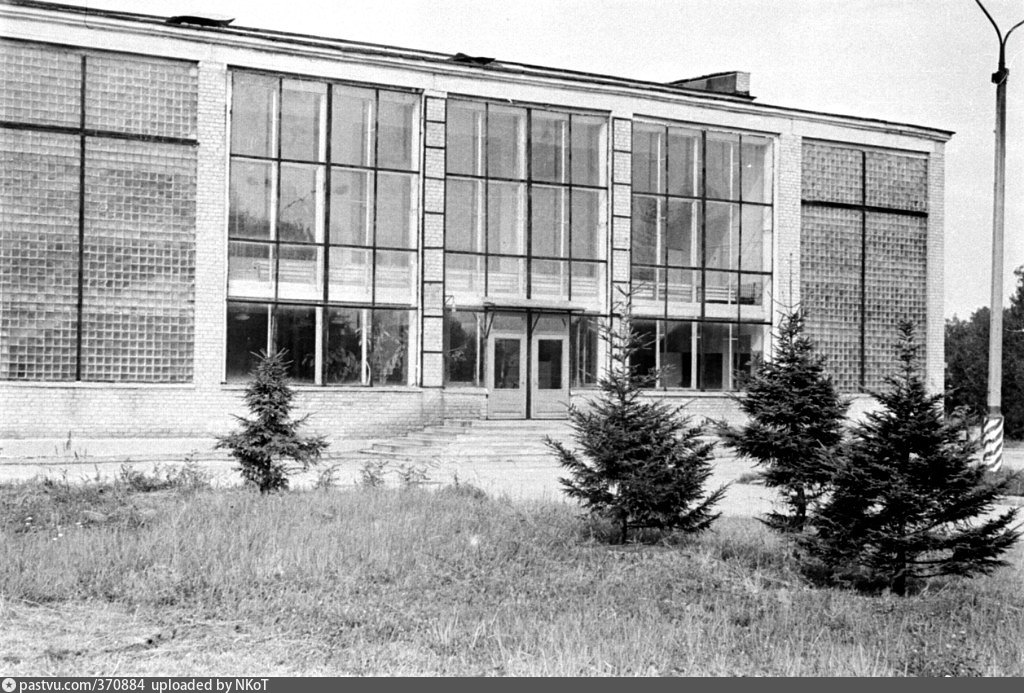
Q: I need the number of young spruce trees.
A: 4